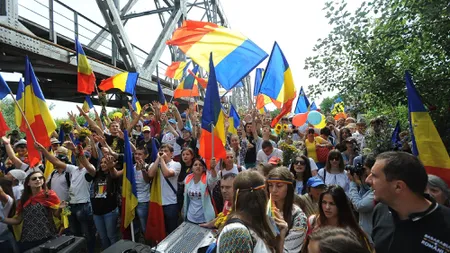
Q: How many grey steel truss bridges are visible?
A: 1